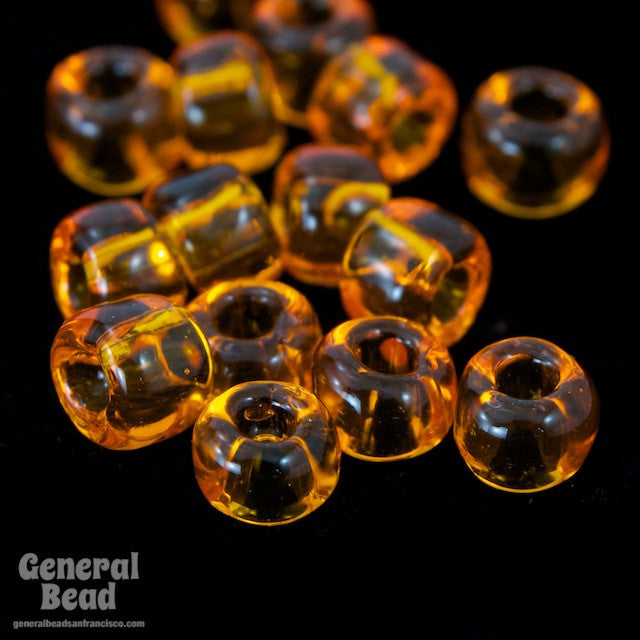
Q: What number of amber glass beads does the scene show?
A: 15